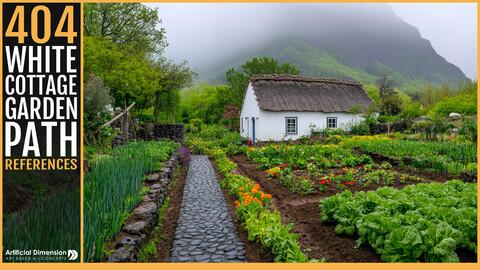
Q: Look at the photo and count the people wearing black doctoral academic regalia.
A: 0